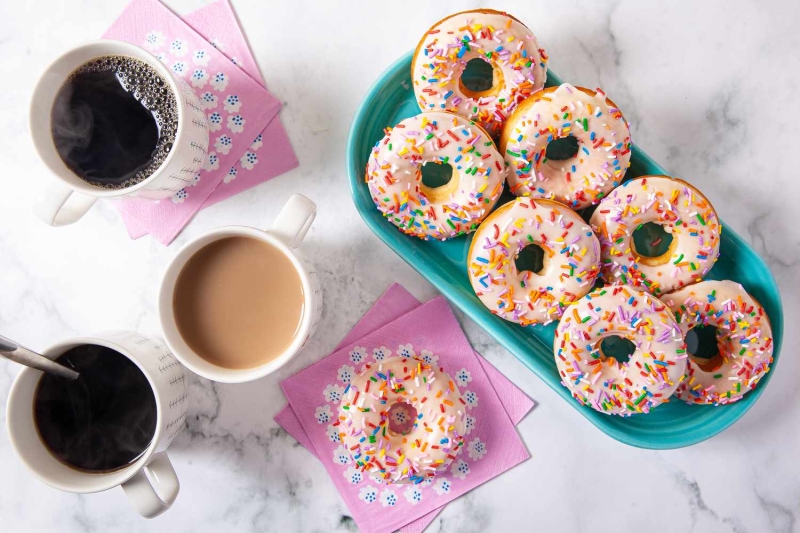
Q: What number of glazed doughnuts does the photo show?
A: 8